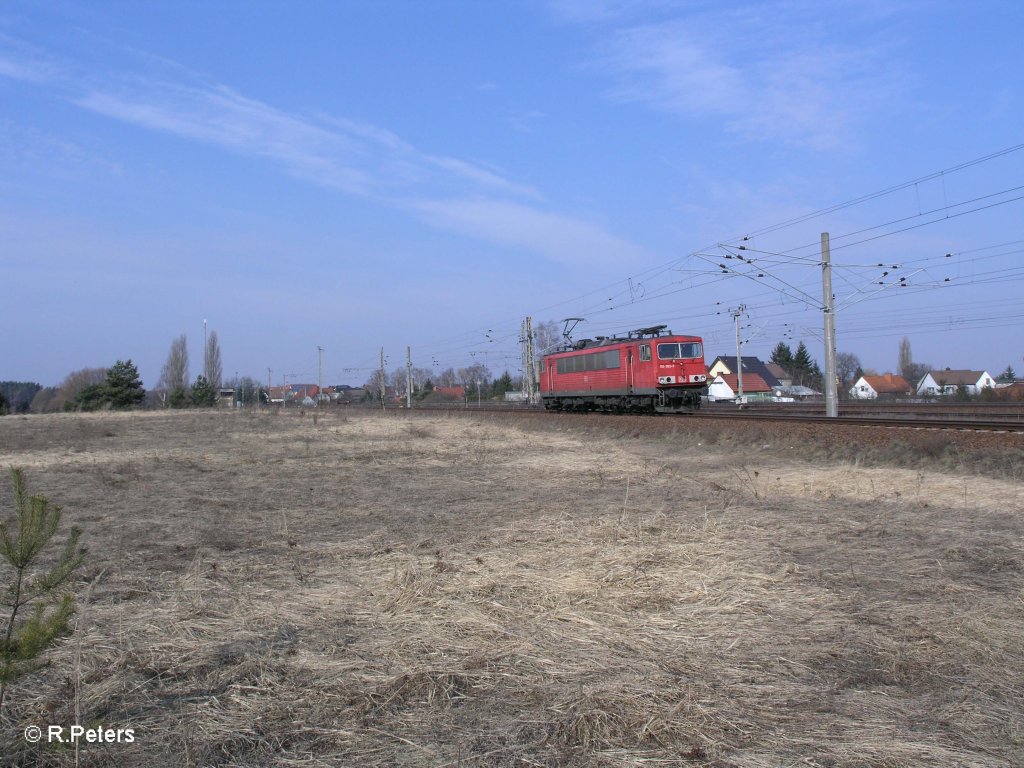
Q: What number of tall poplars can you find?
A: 3